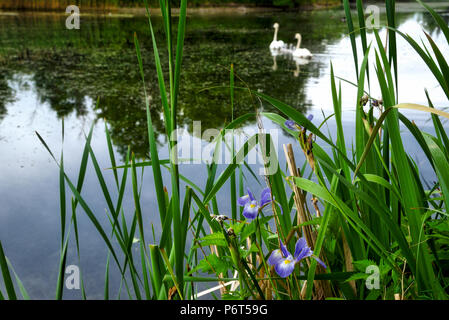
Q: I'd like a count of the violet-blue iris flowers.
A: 3